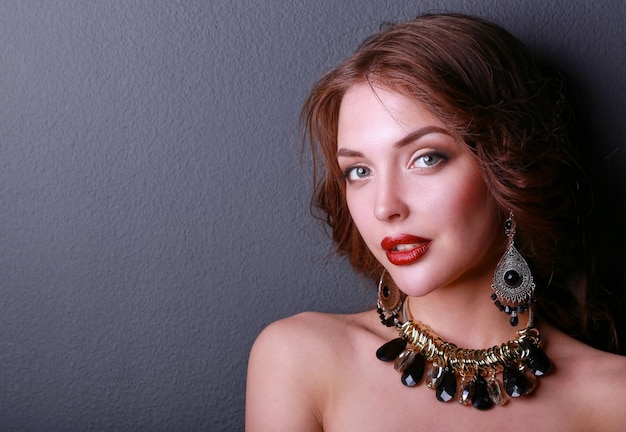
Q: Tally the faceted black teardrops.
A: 6